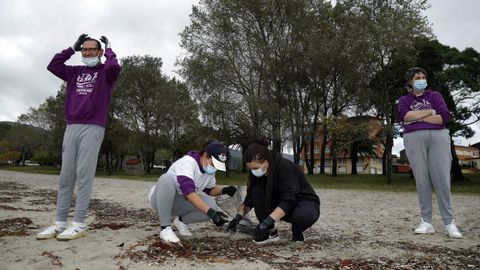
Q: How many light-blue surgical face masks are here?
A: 4